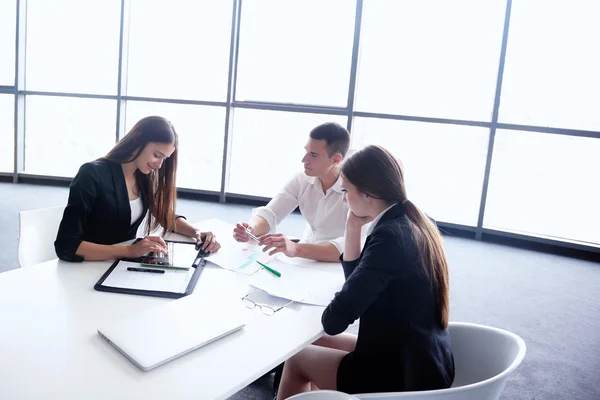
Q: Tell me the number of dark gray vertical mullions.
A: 5